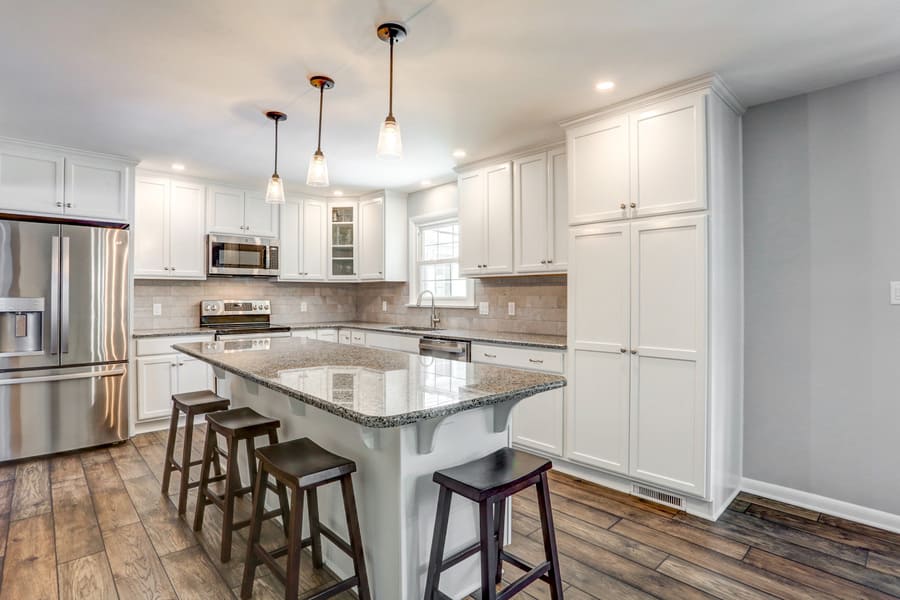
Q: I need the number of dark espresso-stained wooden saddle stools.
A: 4